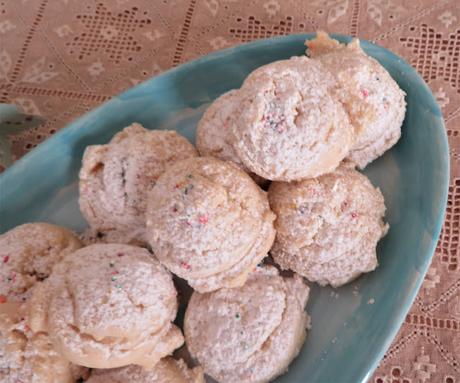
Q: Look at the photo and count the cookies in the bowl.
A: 11